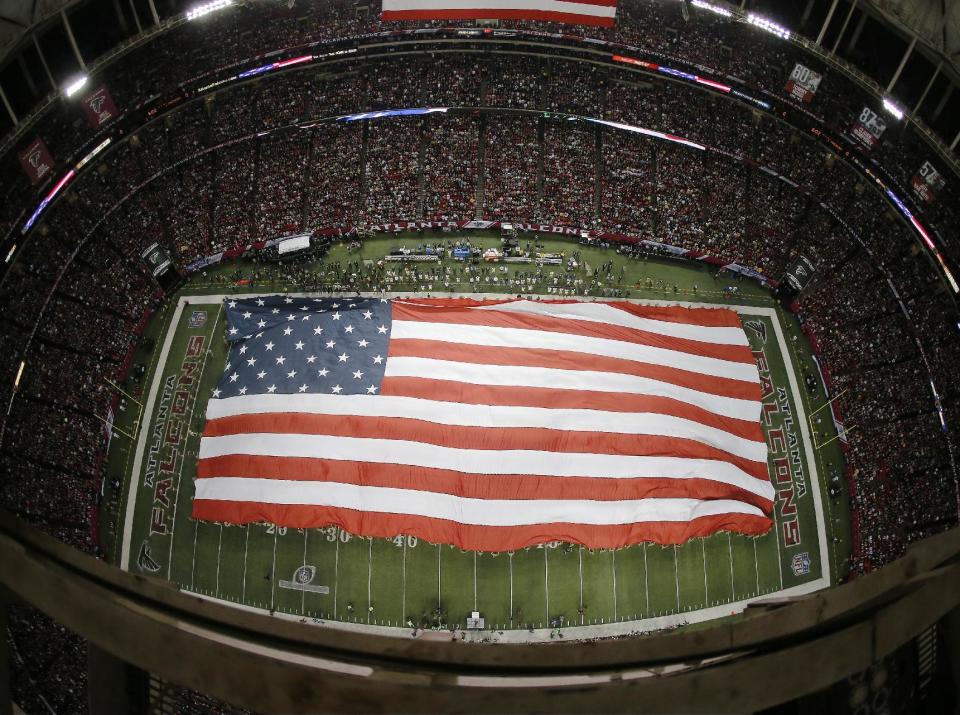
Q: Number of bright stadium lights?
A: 5